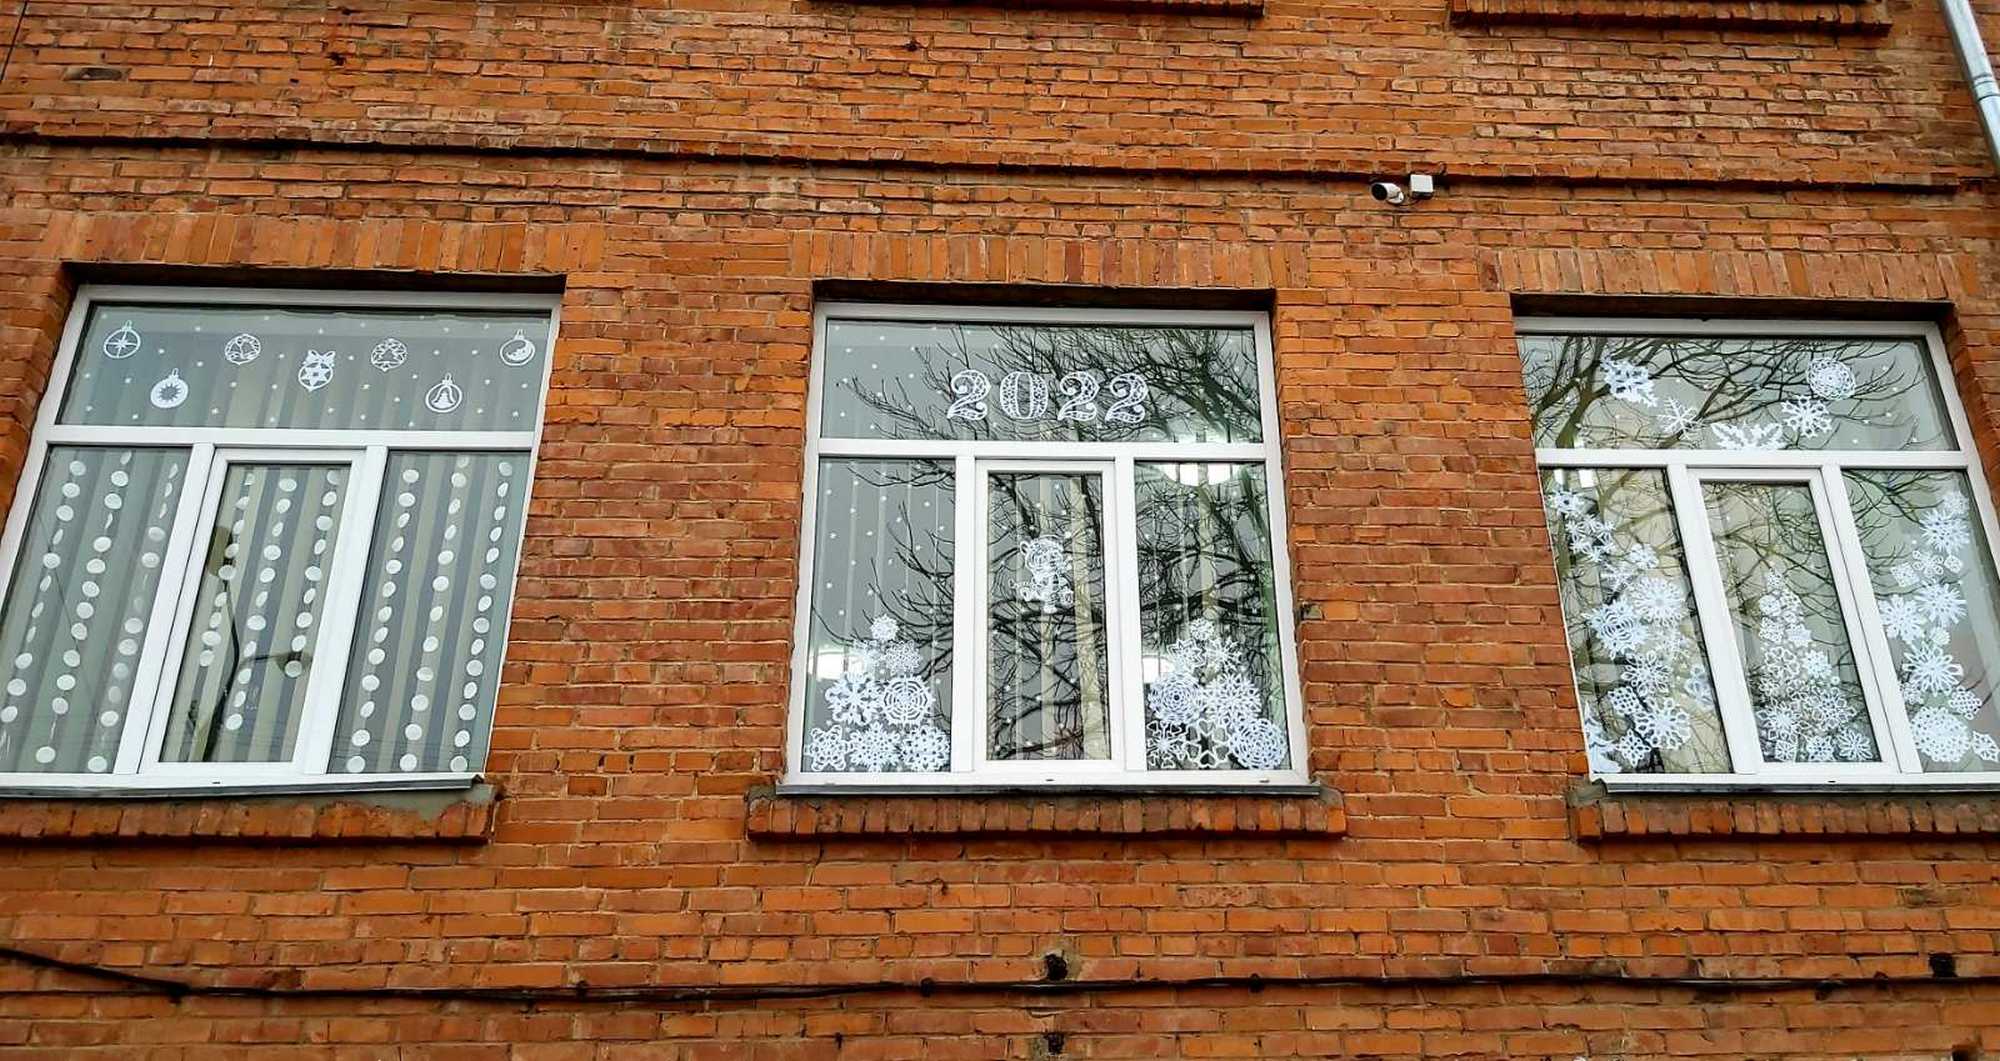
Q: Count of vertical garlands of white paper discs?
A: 9